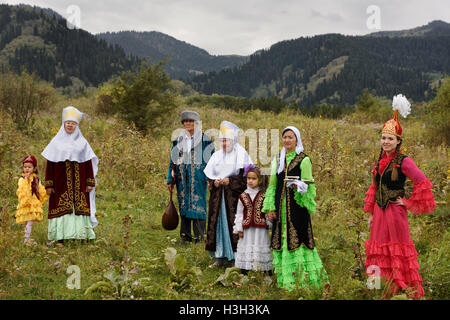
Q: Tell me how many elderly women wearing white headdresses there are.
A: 2